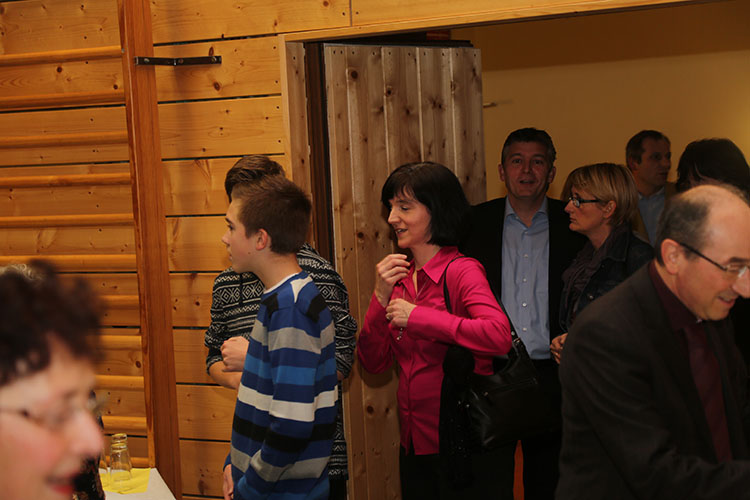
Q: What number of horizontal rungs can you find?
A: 11